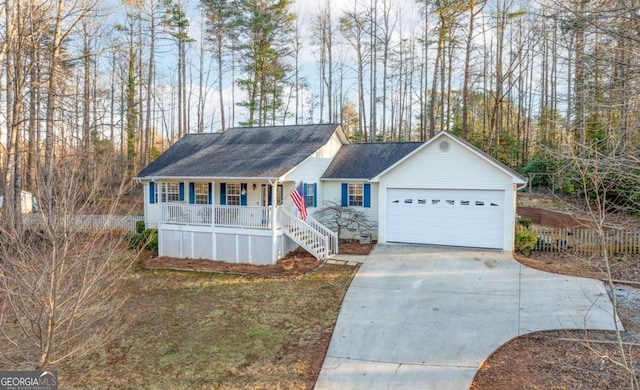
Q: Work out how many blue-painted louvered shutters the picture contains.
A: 10